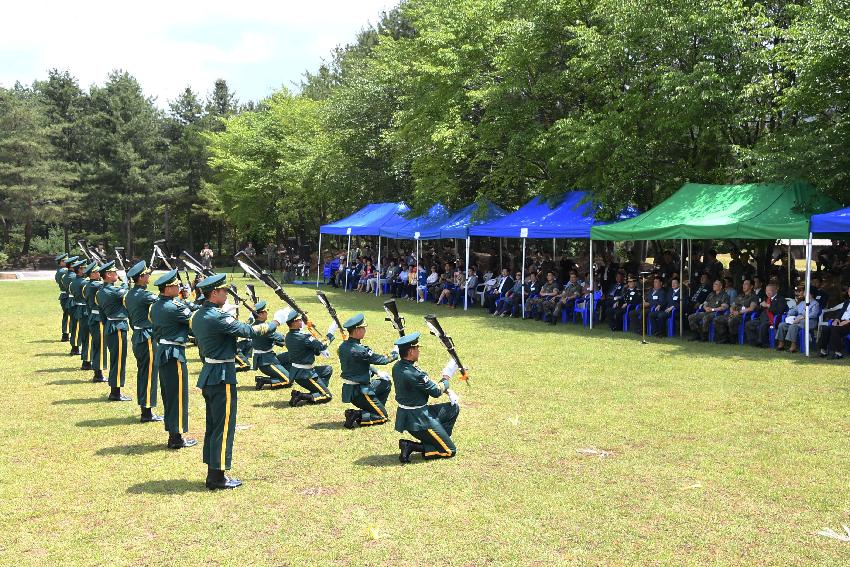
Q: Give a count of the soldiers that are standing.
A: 8